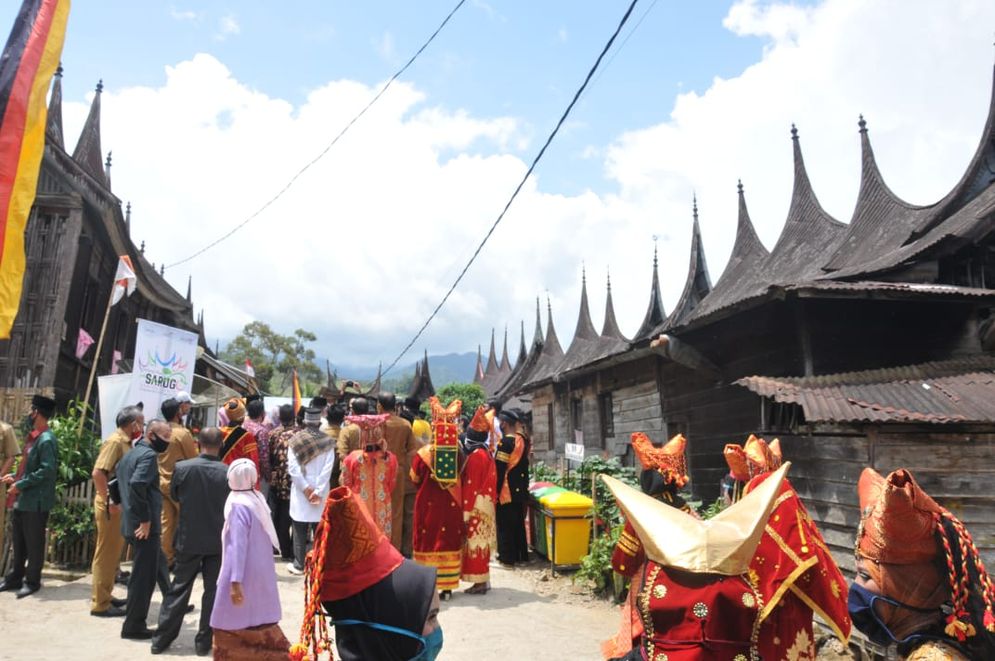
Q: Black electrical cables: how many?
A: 2